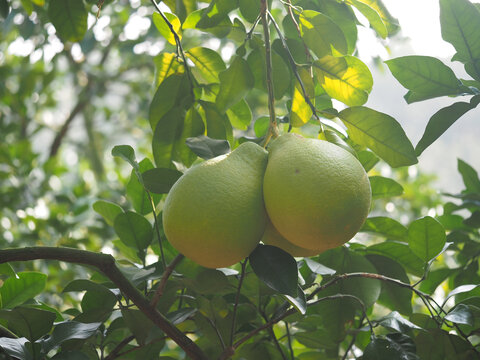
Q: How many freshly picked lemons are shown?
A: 0